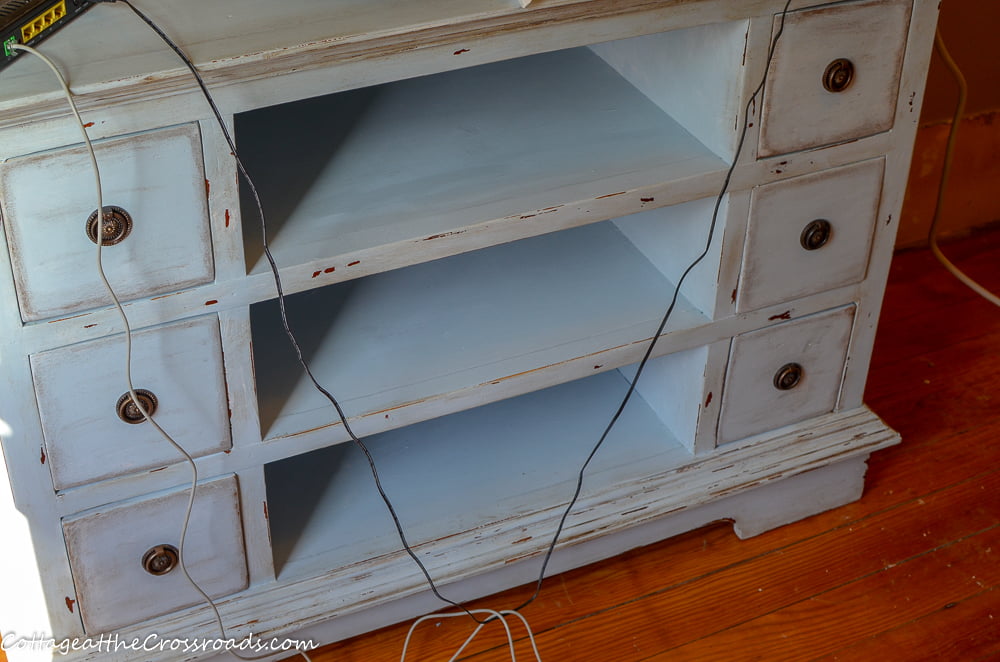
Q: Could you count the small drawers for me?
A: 6